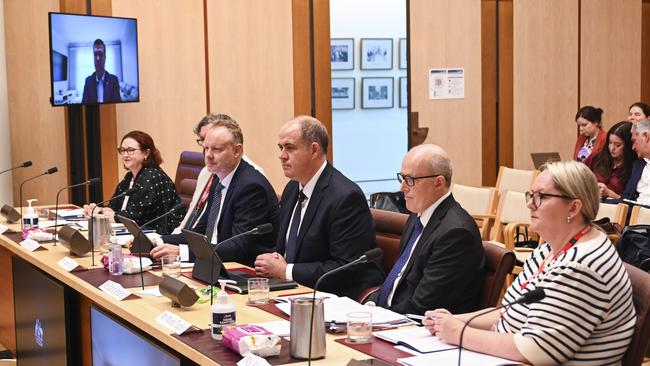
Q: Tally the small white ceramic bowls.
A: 0